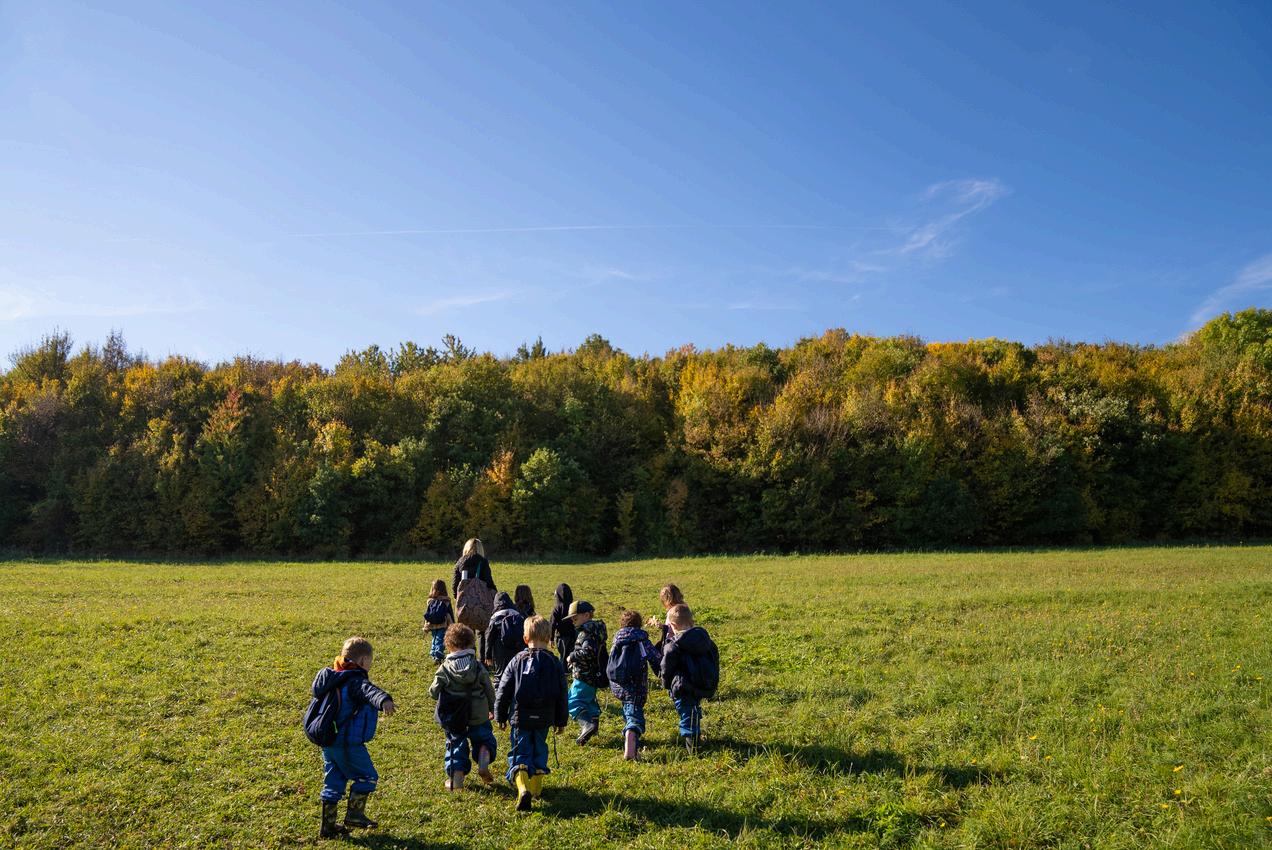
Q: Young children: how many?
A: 11